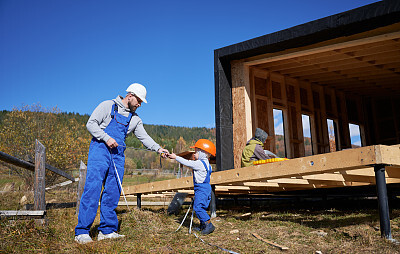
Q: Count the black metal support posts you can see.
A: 3